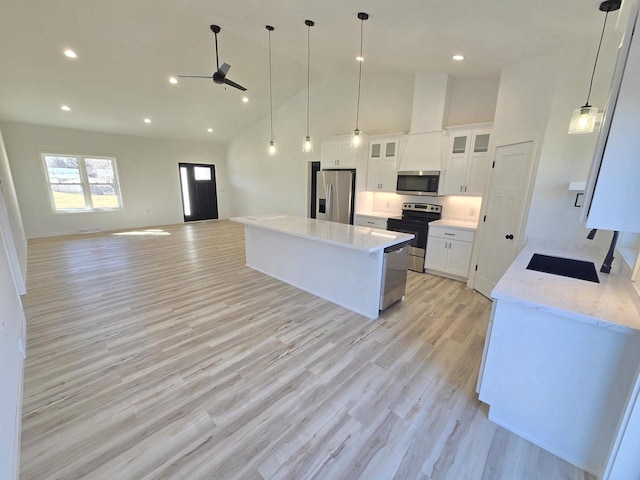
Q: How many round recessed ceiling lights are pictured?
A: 8